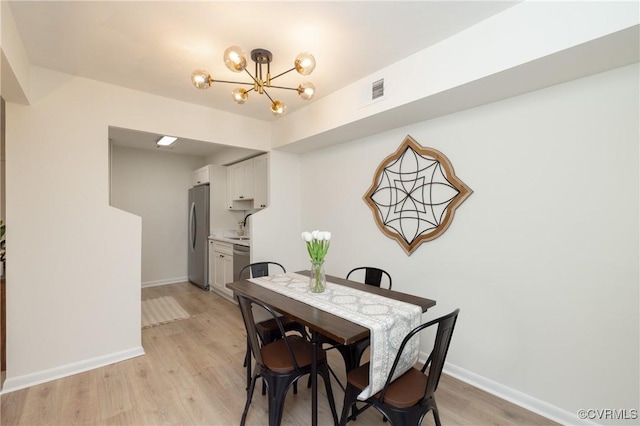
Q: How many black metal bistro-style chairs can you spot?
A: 4